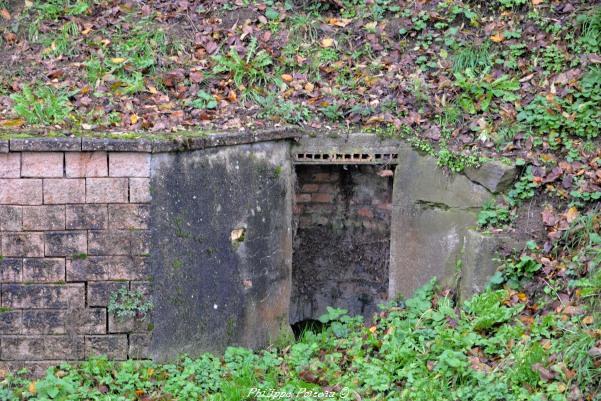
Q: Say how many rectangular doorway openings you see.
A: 1